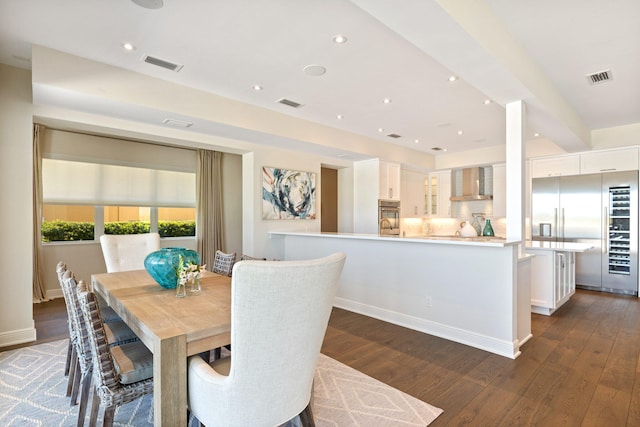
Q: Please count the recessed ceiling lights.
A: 12